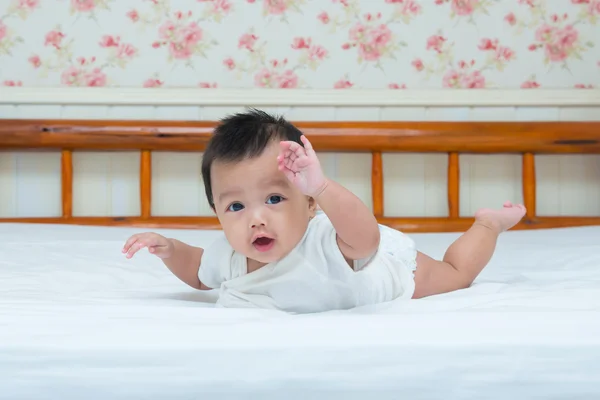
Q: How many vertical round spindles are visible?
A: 5